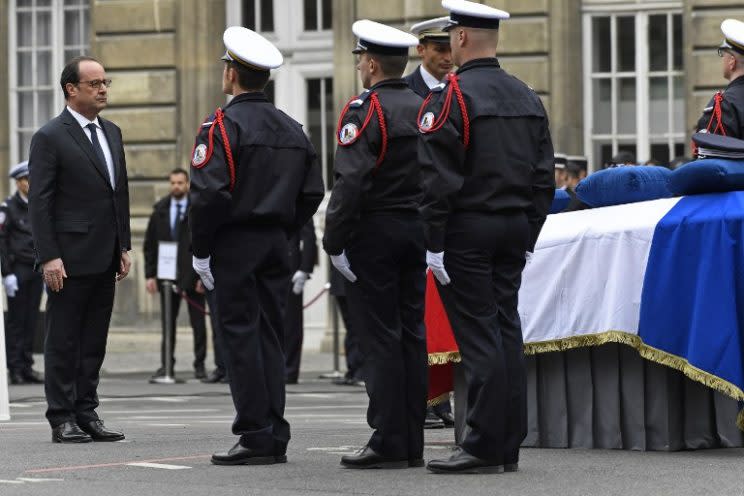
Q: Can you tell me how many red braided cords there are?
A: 4